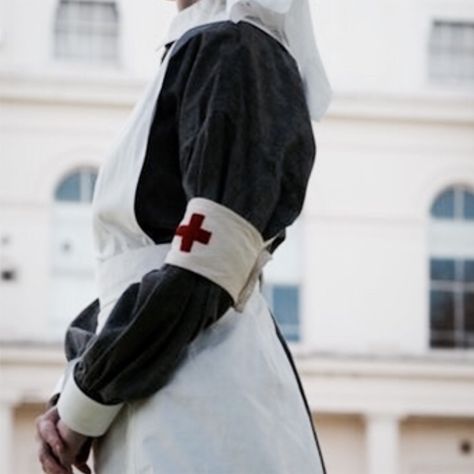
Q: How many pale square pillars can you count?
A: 2